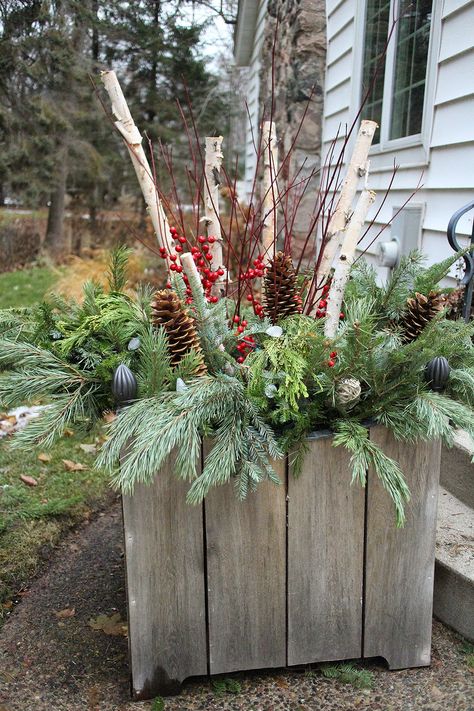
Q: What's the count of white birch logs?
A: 6